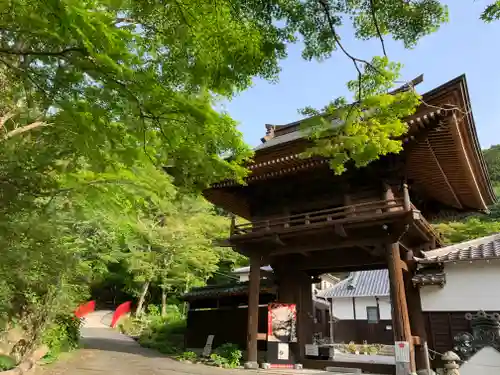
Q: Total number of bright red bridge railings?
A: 2